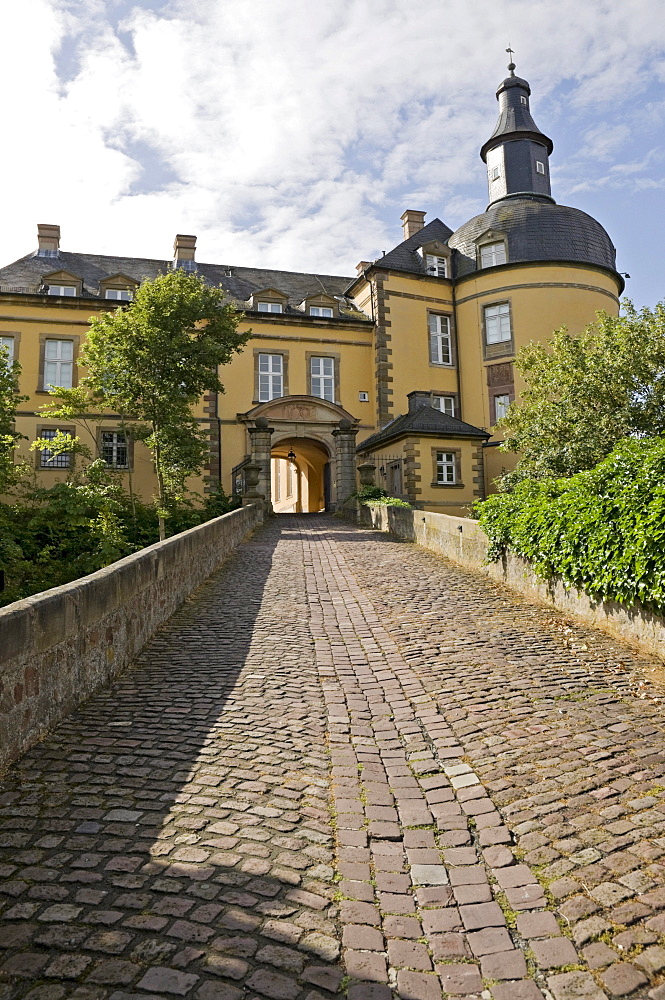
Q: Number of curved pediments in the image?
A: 1